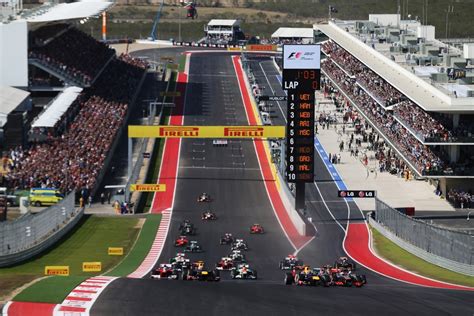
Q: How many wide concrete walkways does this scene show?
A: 1